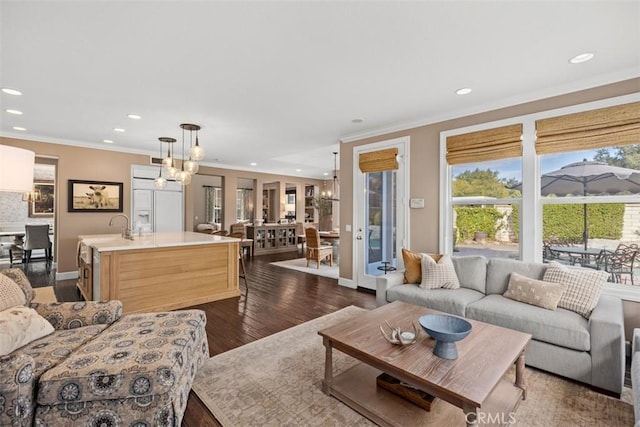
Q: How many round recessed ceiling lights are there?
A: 11